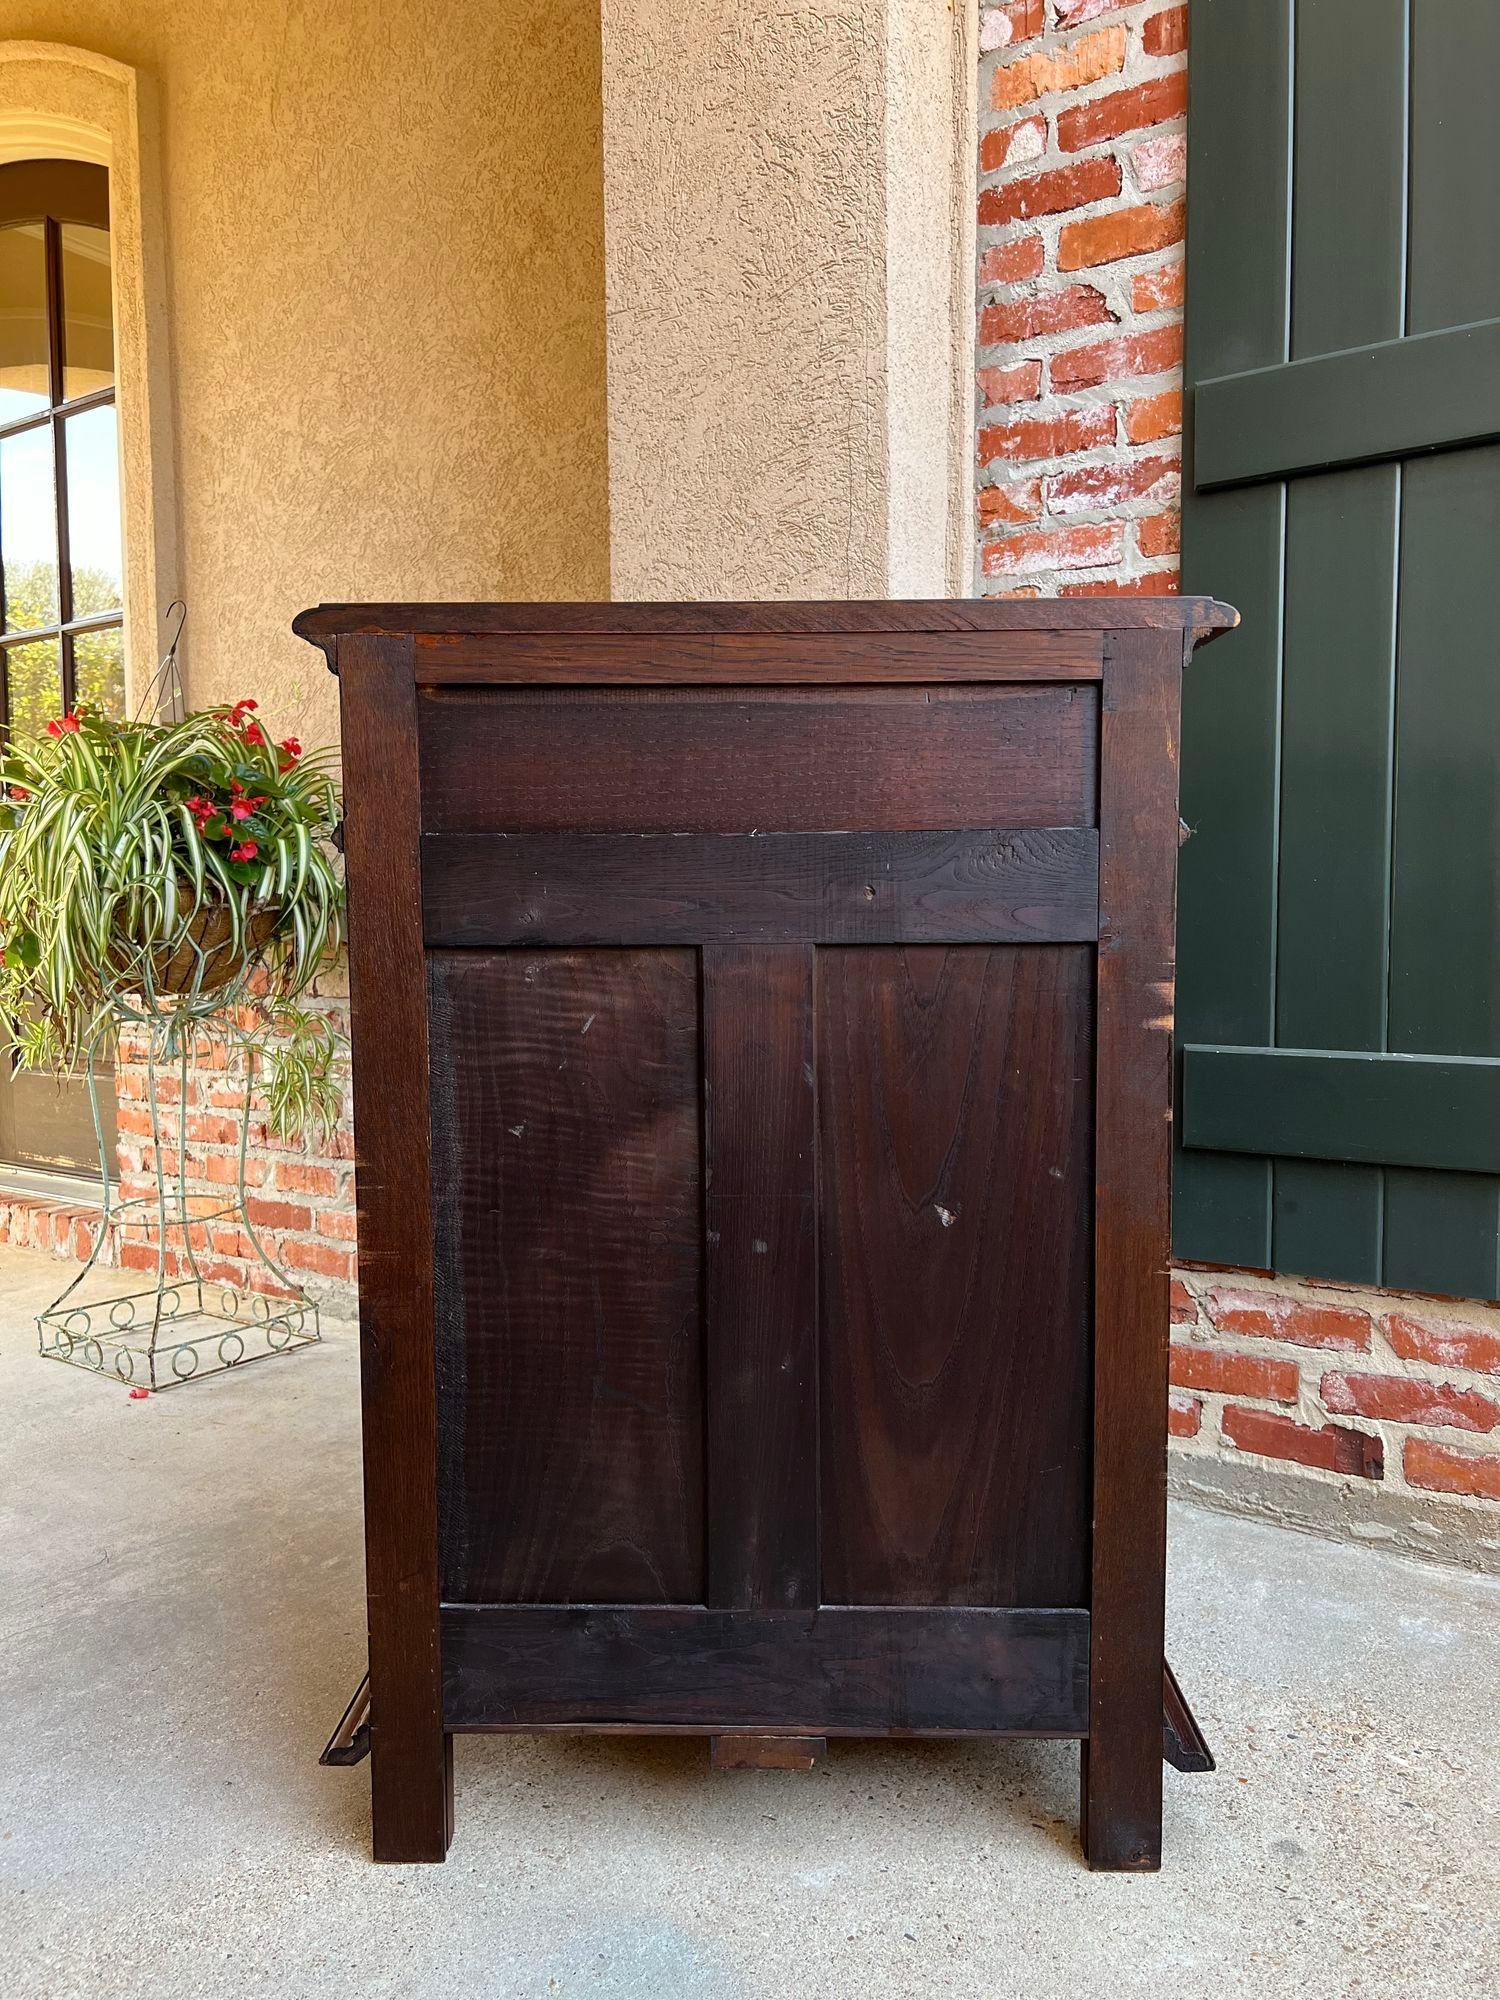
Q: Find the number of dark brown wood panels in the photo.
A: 3